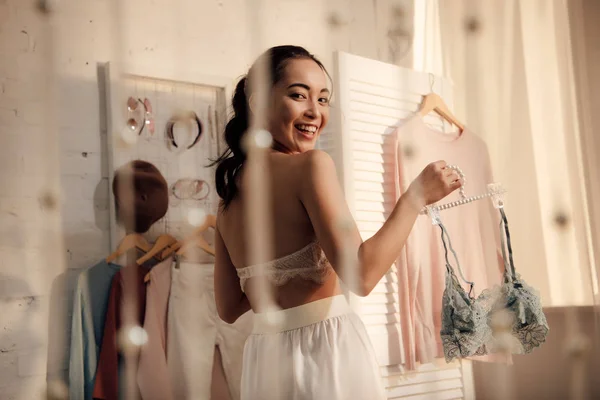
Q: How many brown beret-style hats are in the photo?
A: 1